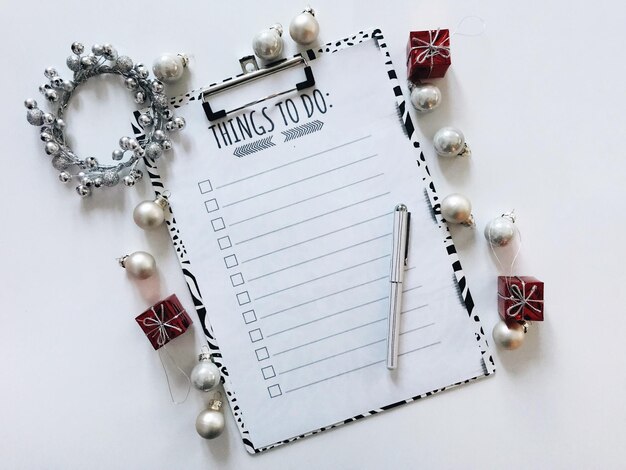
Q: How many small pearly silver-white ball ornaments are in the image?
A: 12